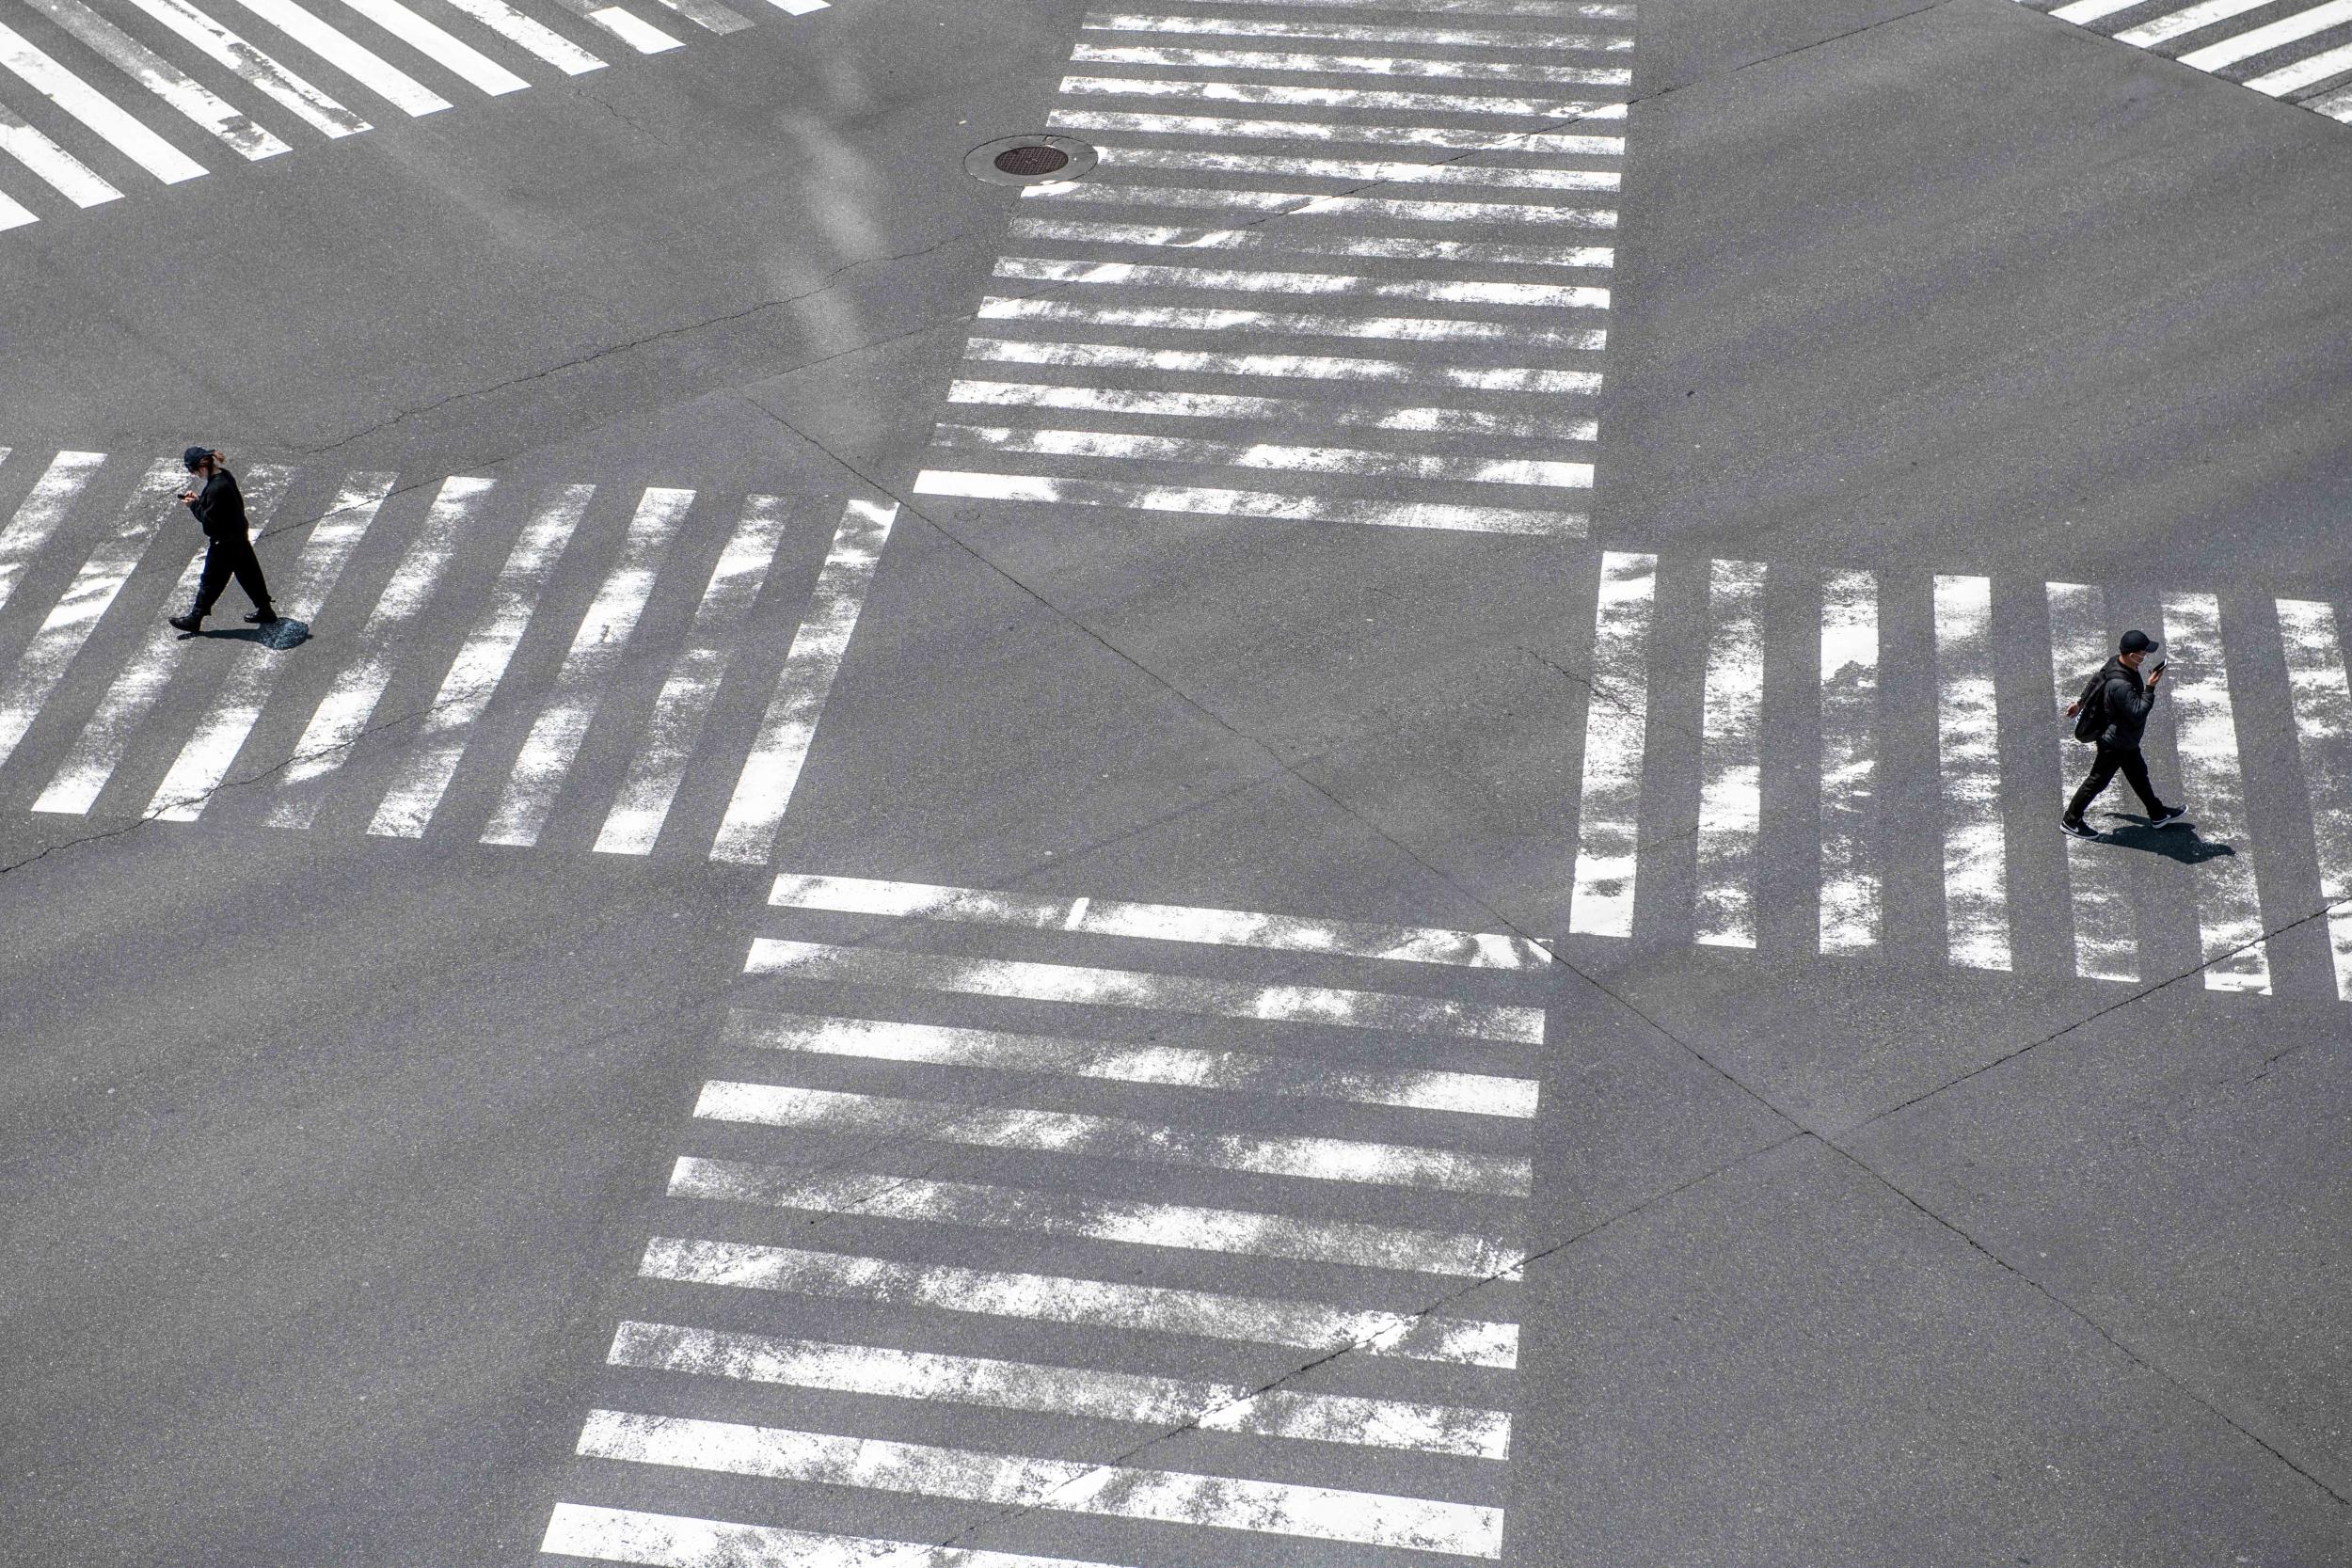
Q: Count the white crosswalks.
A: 6